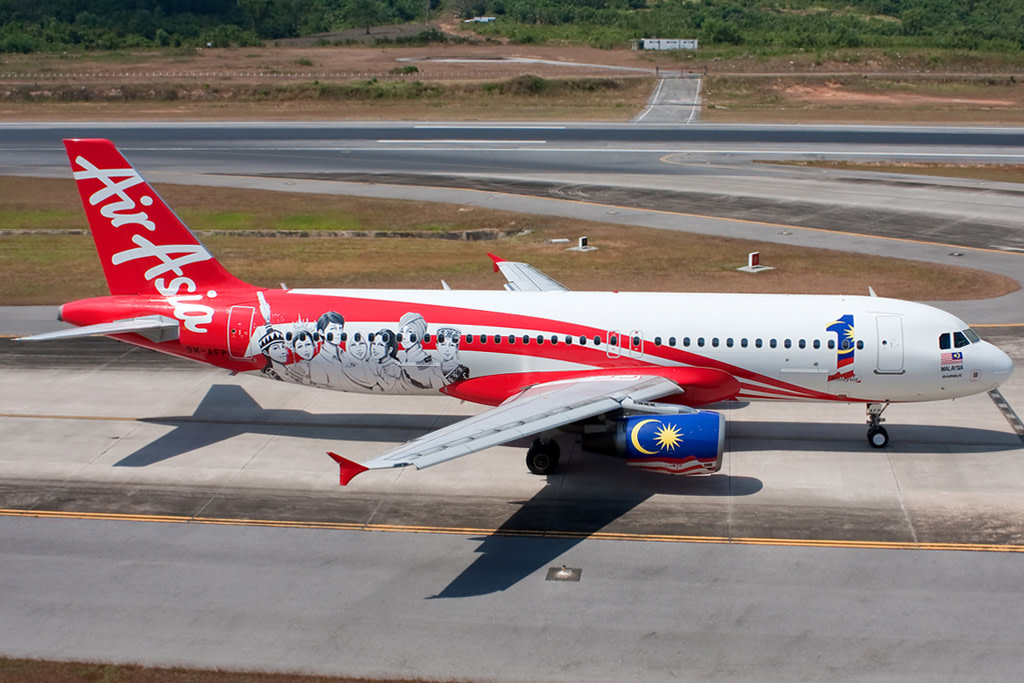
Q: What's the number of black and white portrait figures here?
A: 7